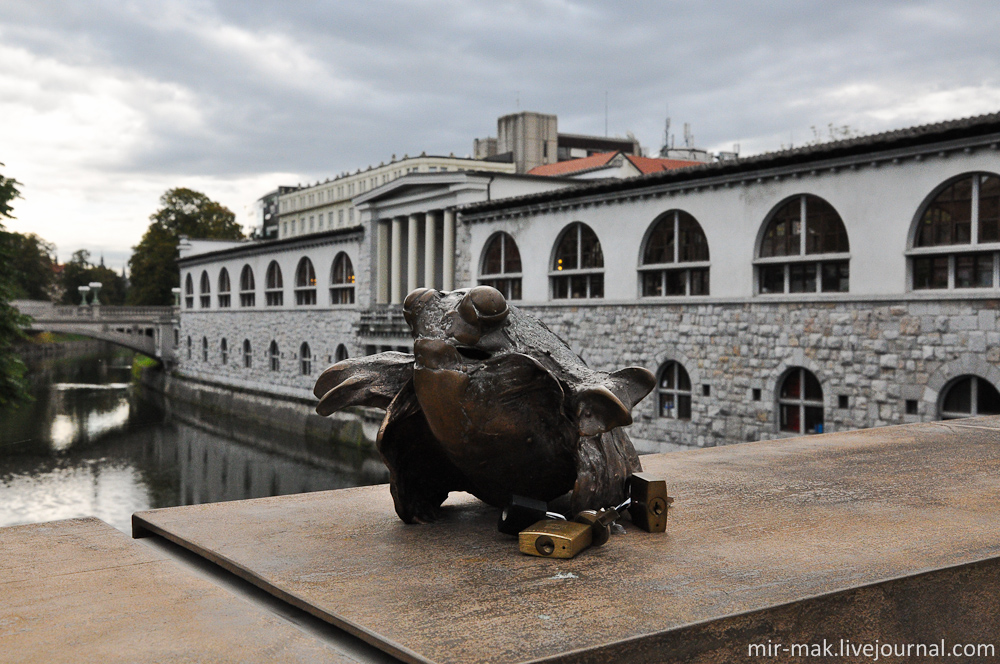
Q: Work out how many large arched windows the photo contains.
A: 12